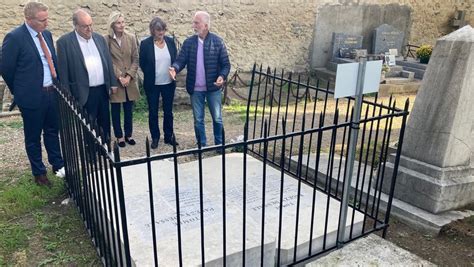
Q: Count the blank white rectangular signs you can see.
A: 1